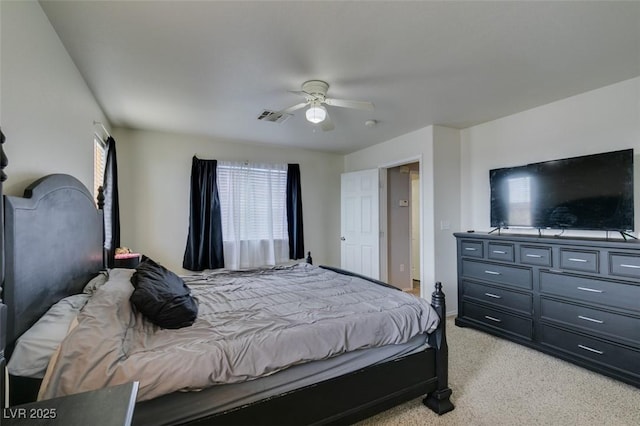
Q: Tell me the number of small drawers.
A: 5